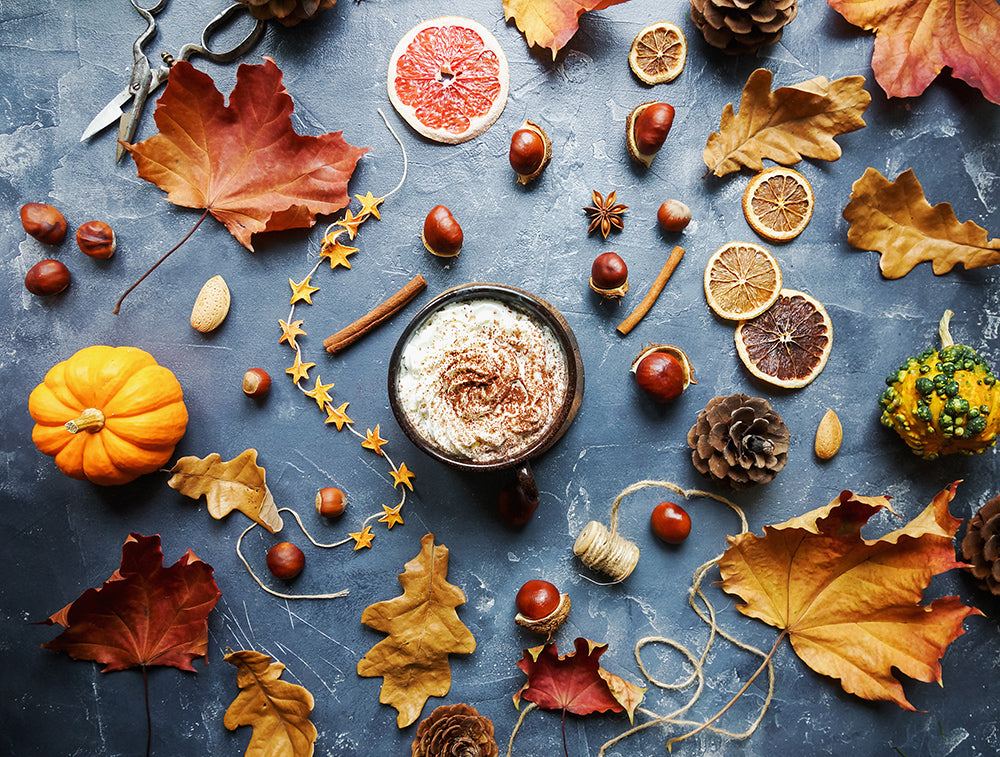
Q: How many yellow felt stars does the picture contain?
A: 13